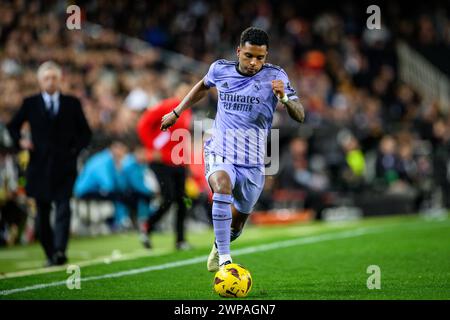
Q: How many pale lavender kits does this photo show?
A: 1